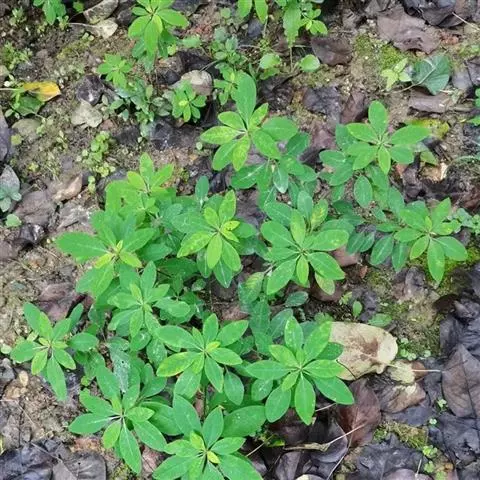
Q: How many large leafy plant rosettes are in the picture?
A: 13